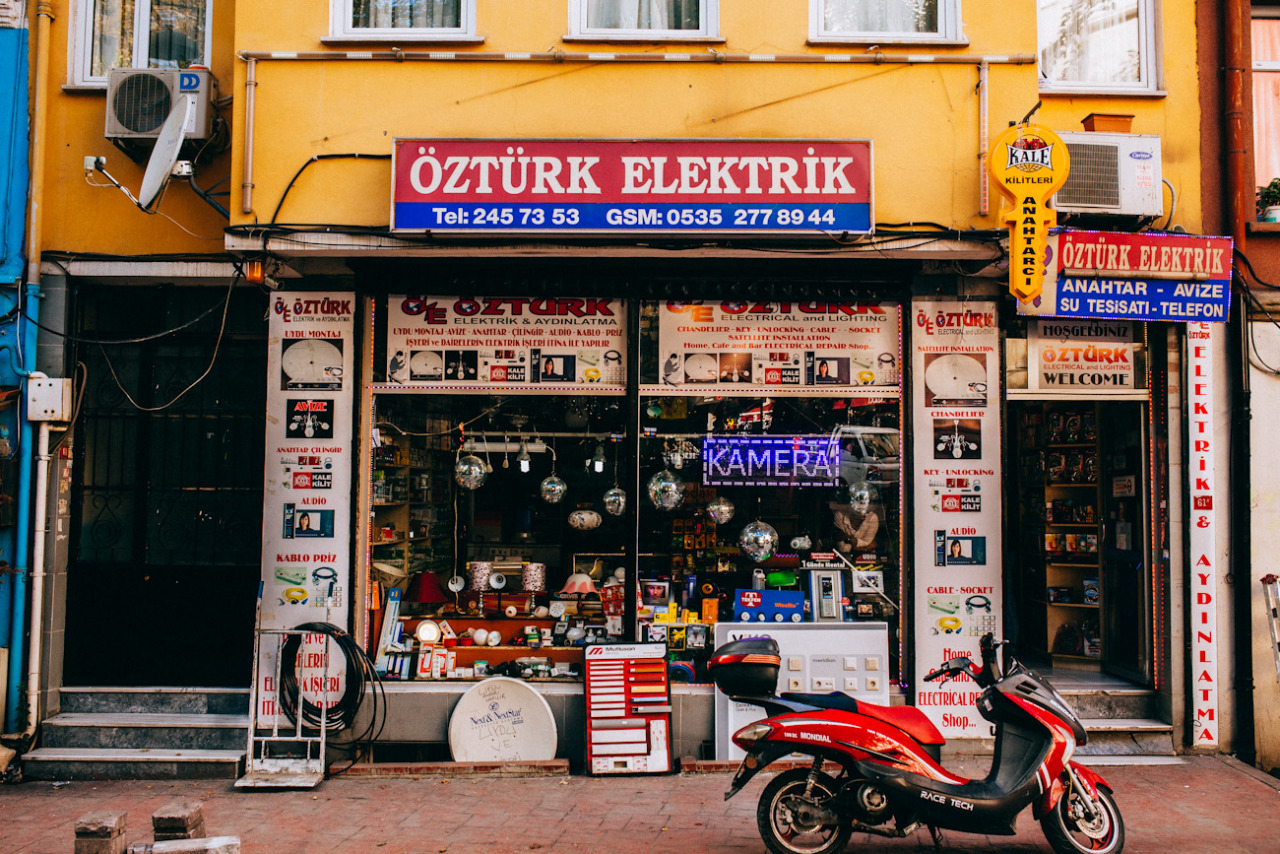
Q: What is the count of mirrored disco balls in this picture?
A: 7